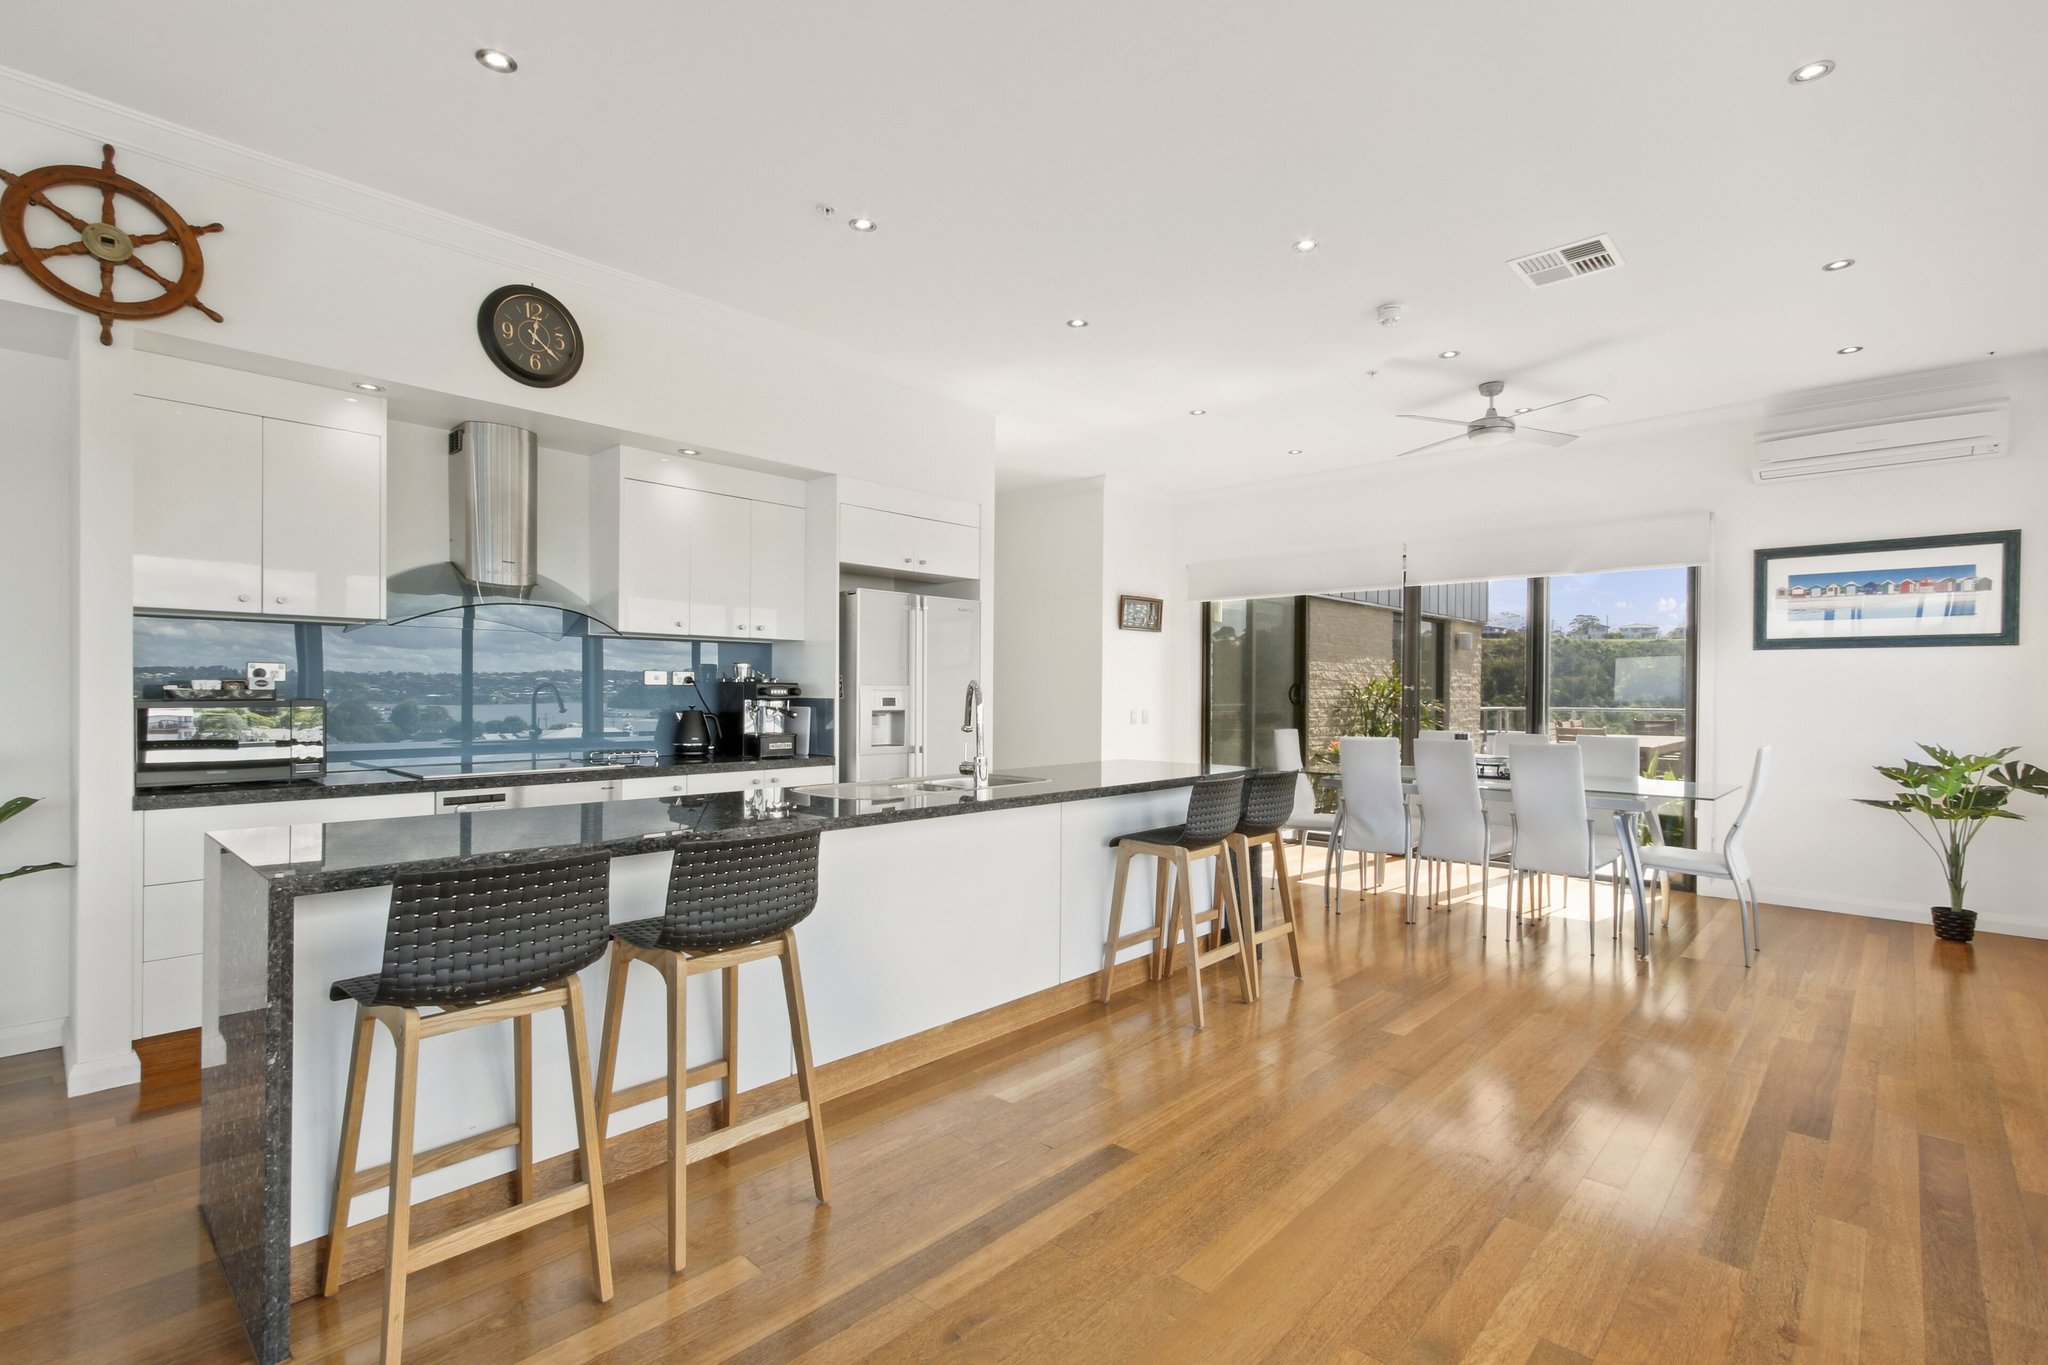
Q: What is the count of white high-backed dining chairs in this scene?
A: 8